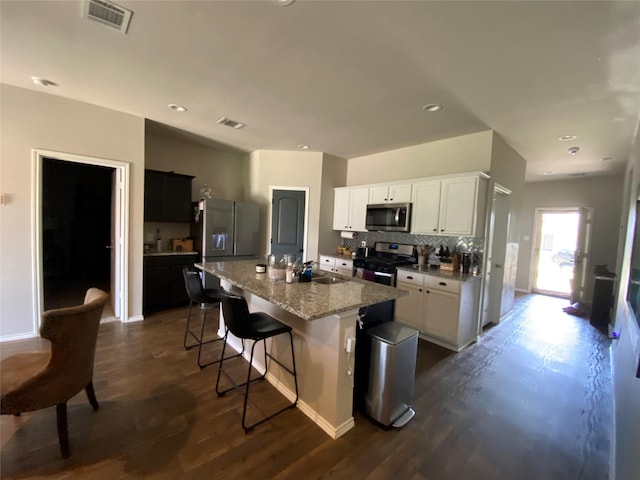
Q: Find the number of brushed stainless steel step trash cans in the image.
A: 1